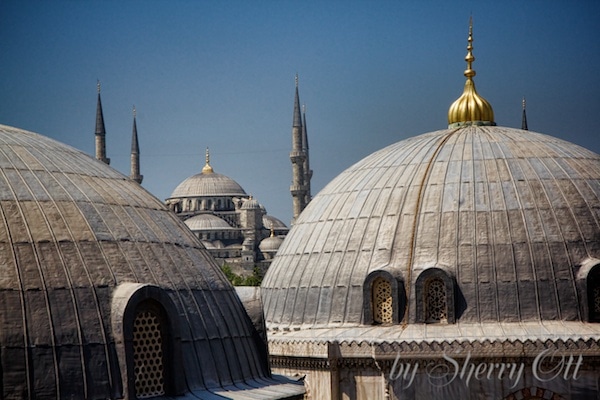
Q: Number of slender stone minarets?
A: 5